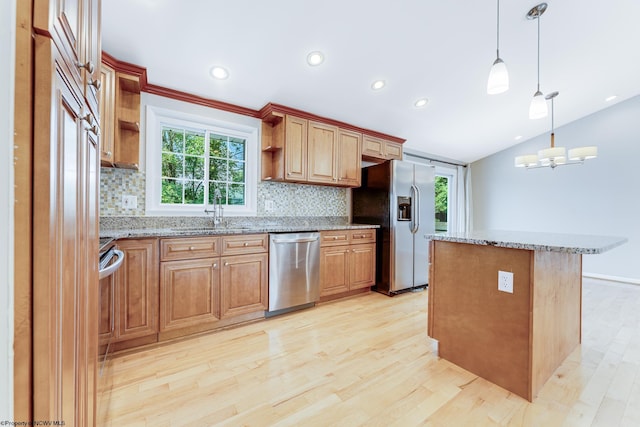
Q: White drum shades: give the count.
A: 4